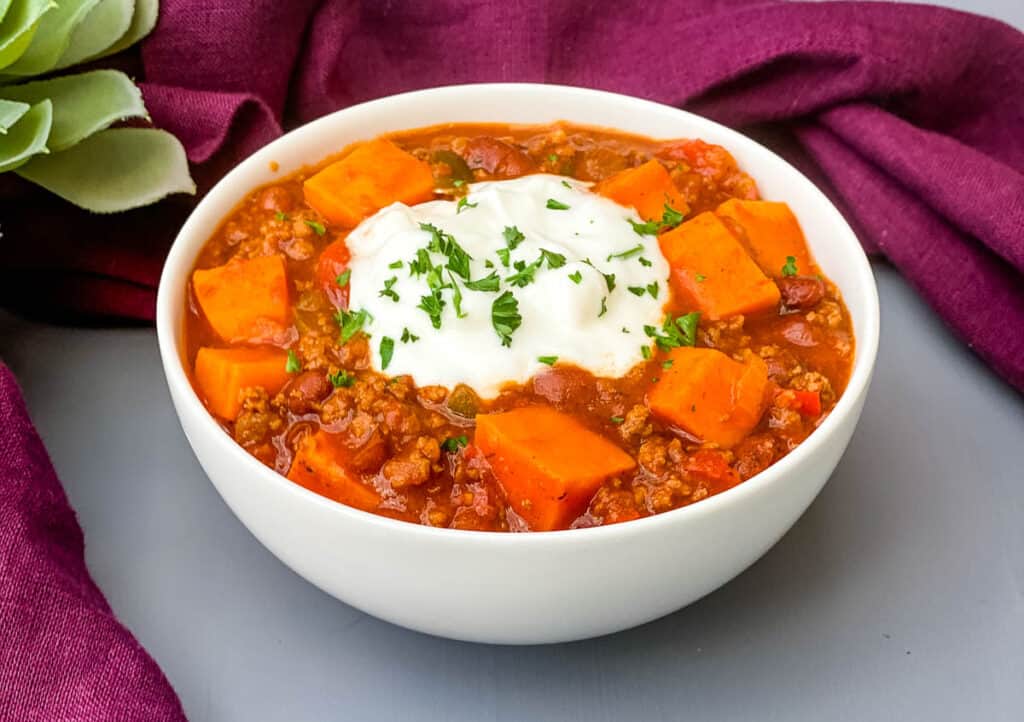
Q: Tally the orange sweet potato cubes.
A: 9